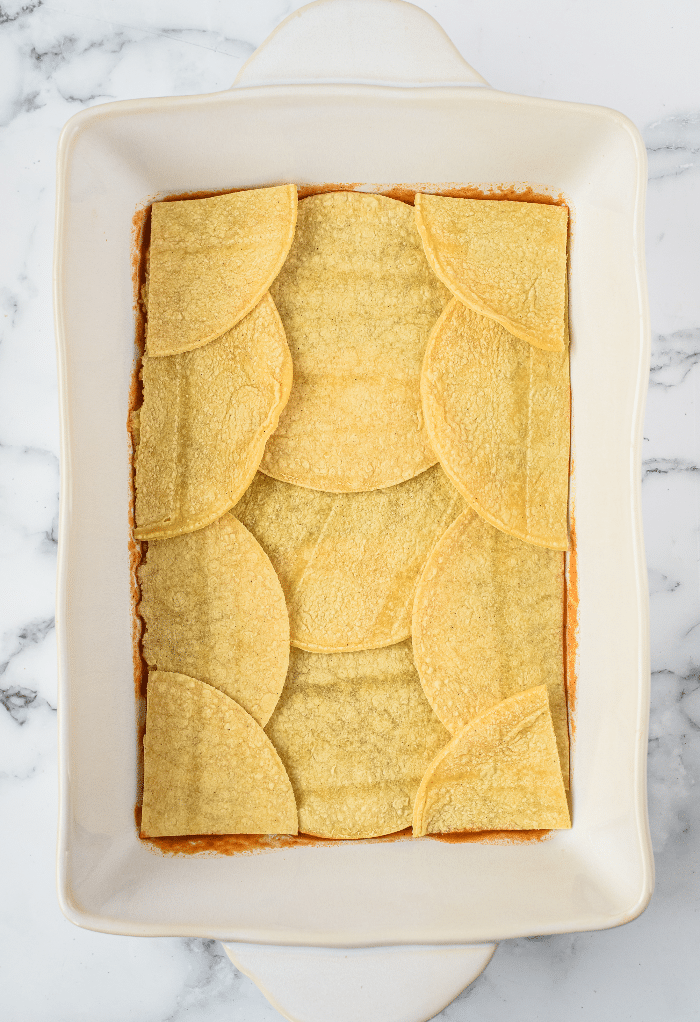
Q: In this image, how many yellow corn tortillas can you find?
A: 11